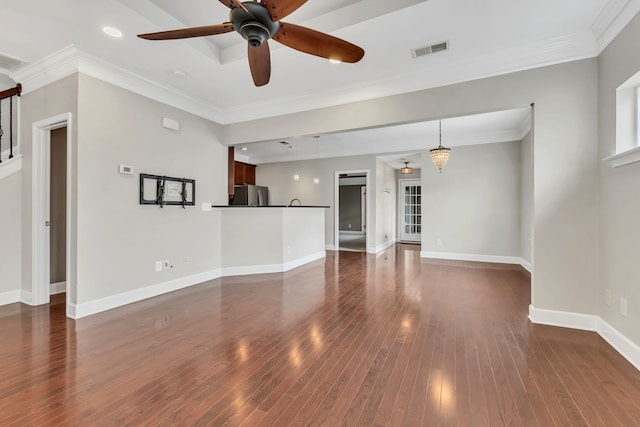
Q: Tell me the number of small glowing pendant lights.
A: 2